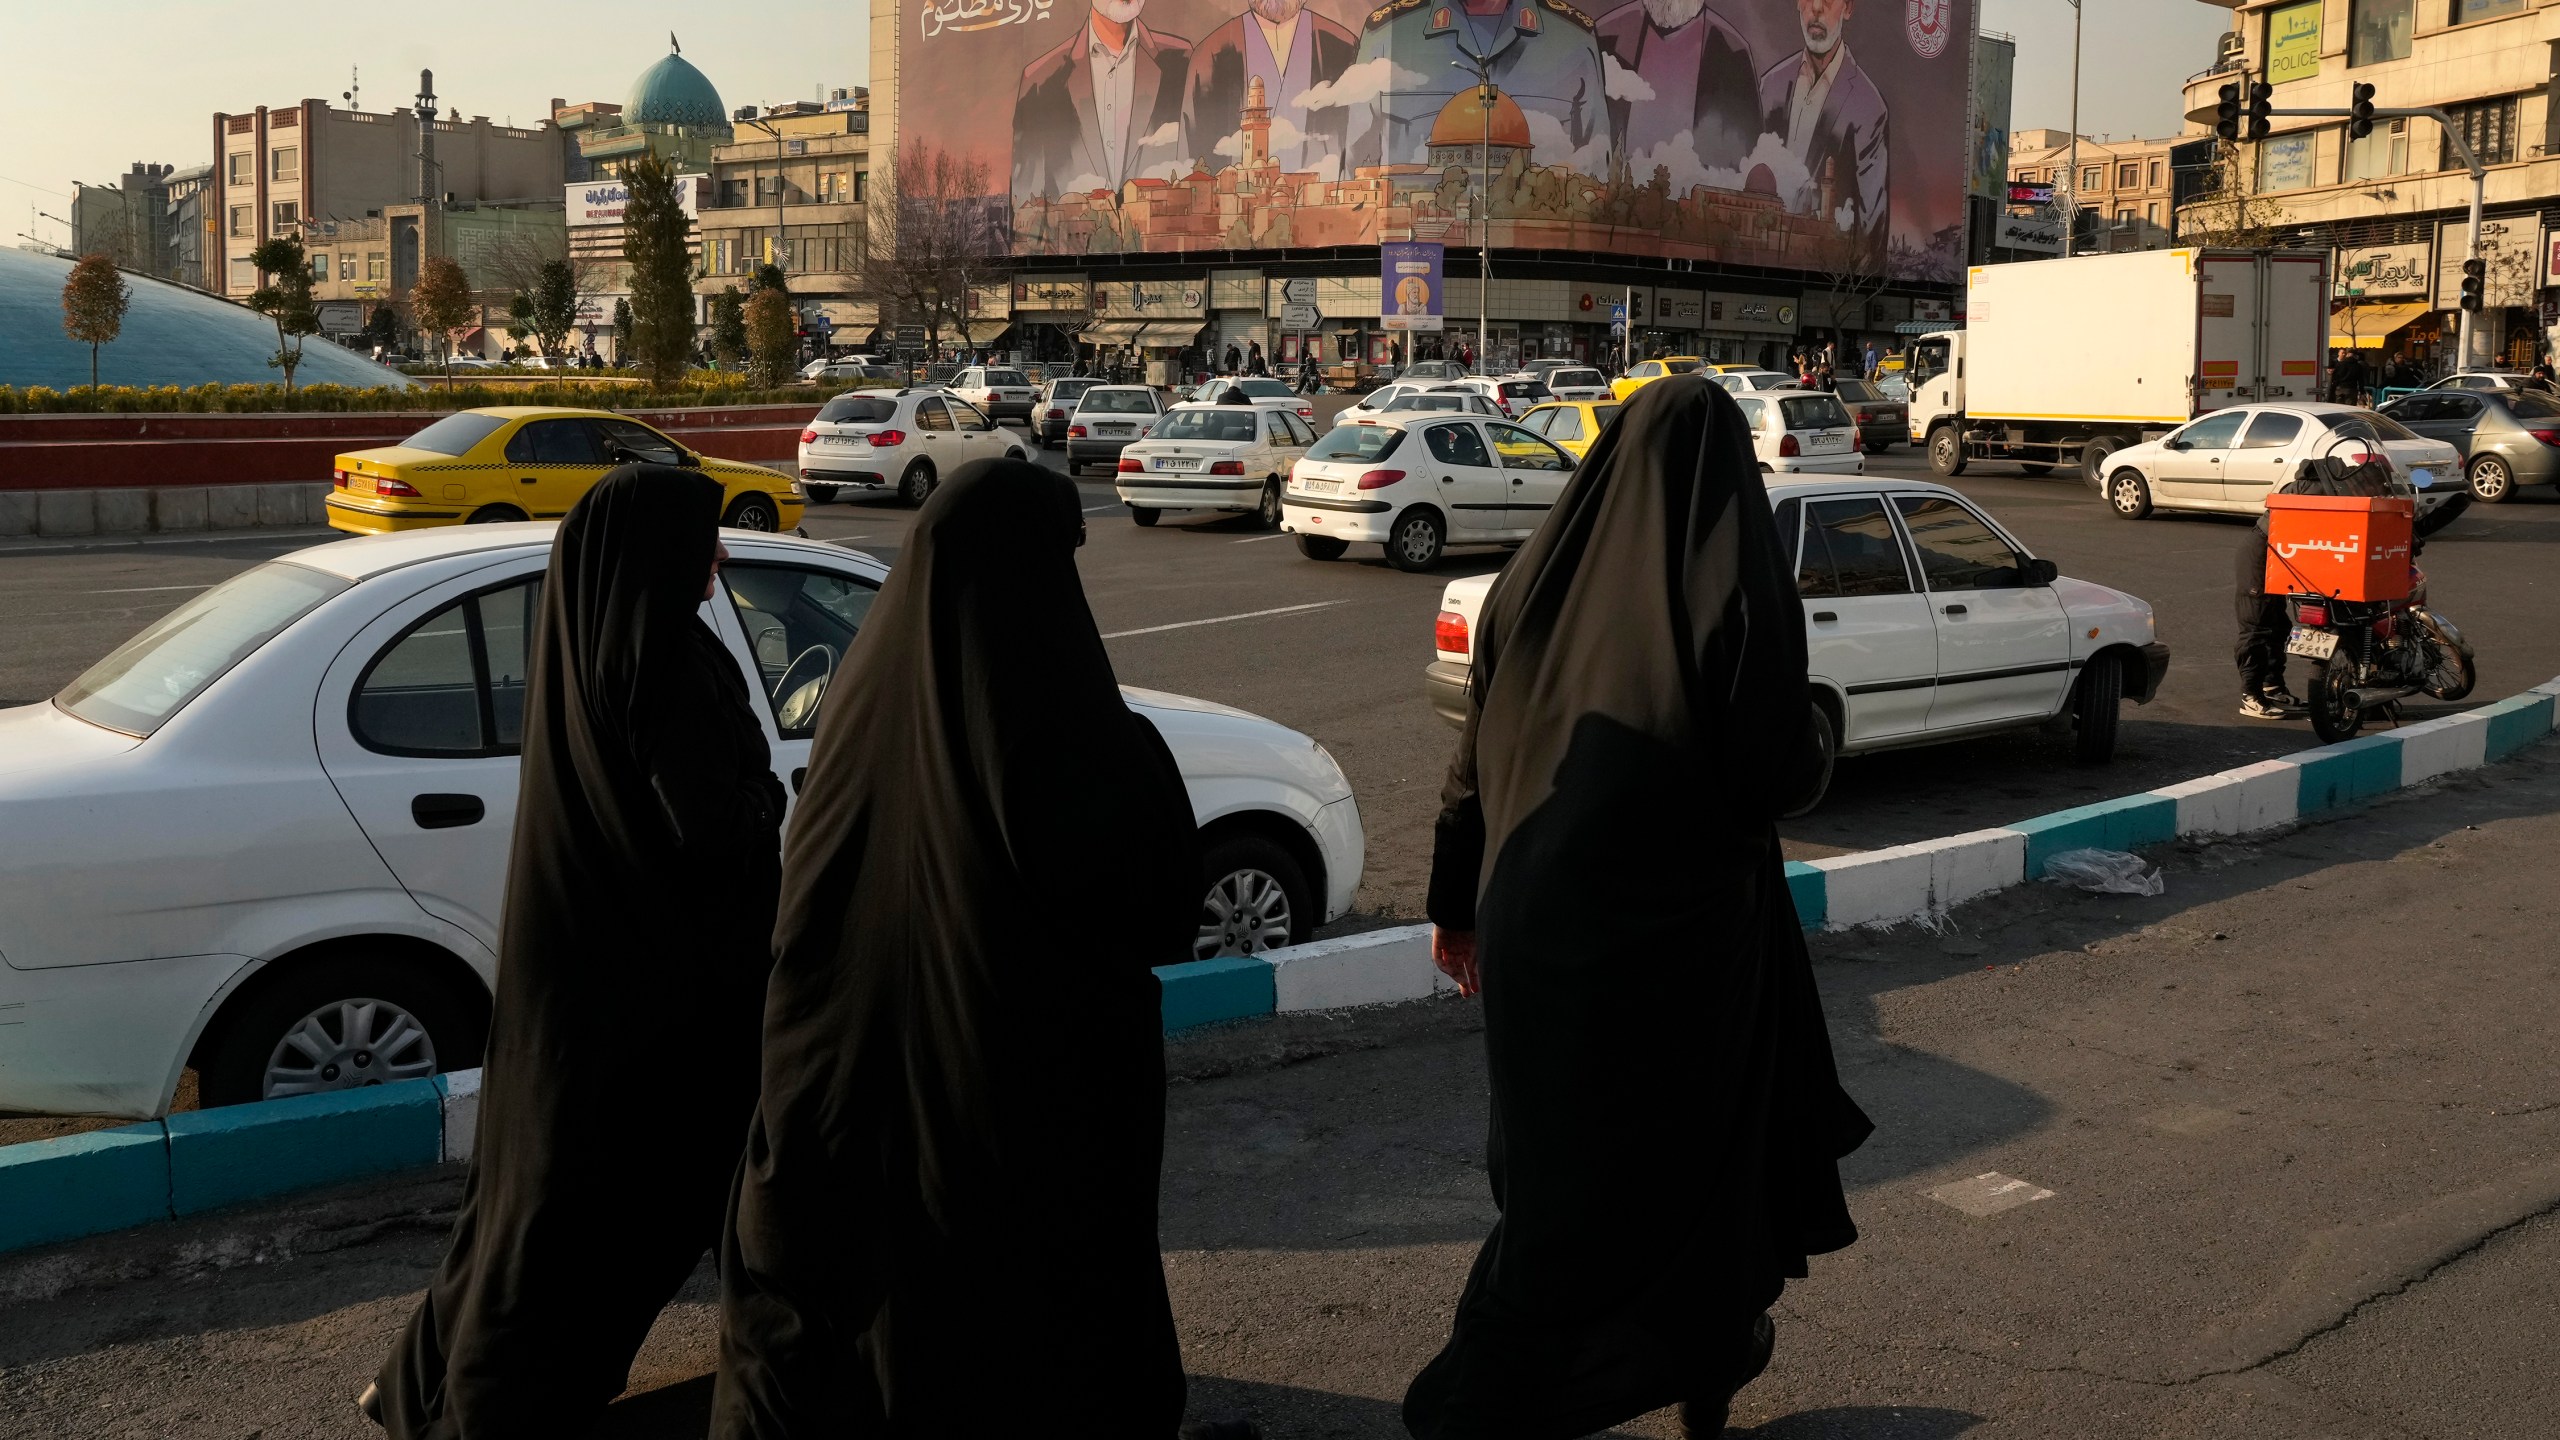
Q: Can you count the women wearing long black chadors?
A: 3